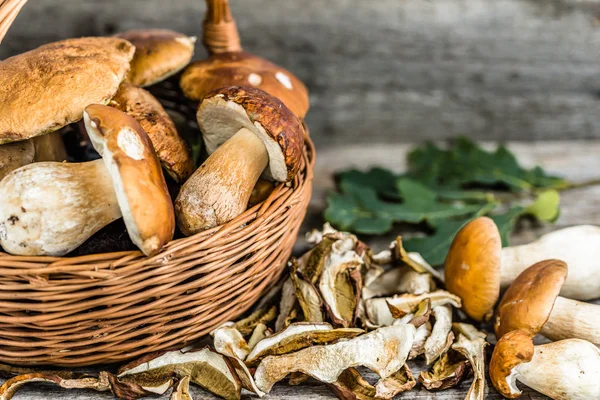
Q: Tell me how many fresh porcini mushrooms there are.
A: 9